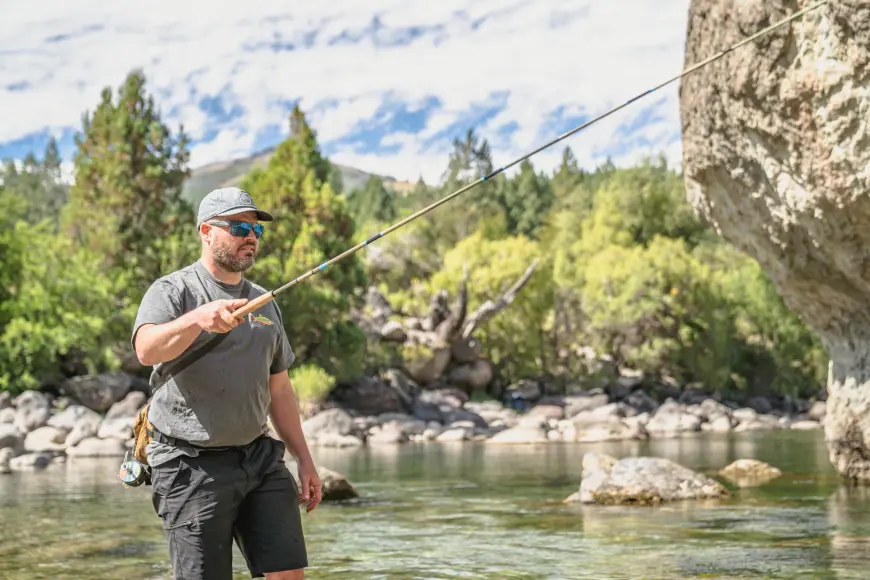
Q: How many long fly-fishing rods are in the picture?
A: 1